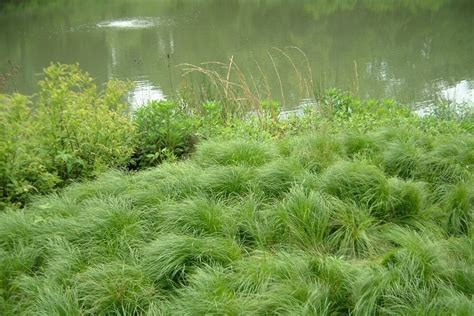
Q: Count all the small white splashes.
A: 1